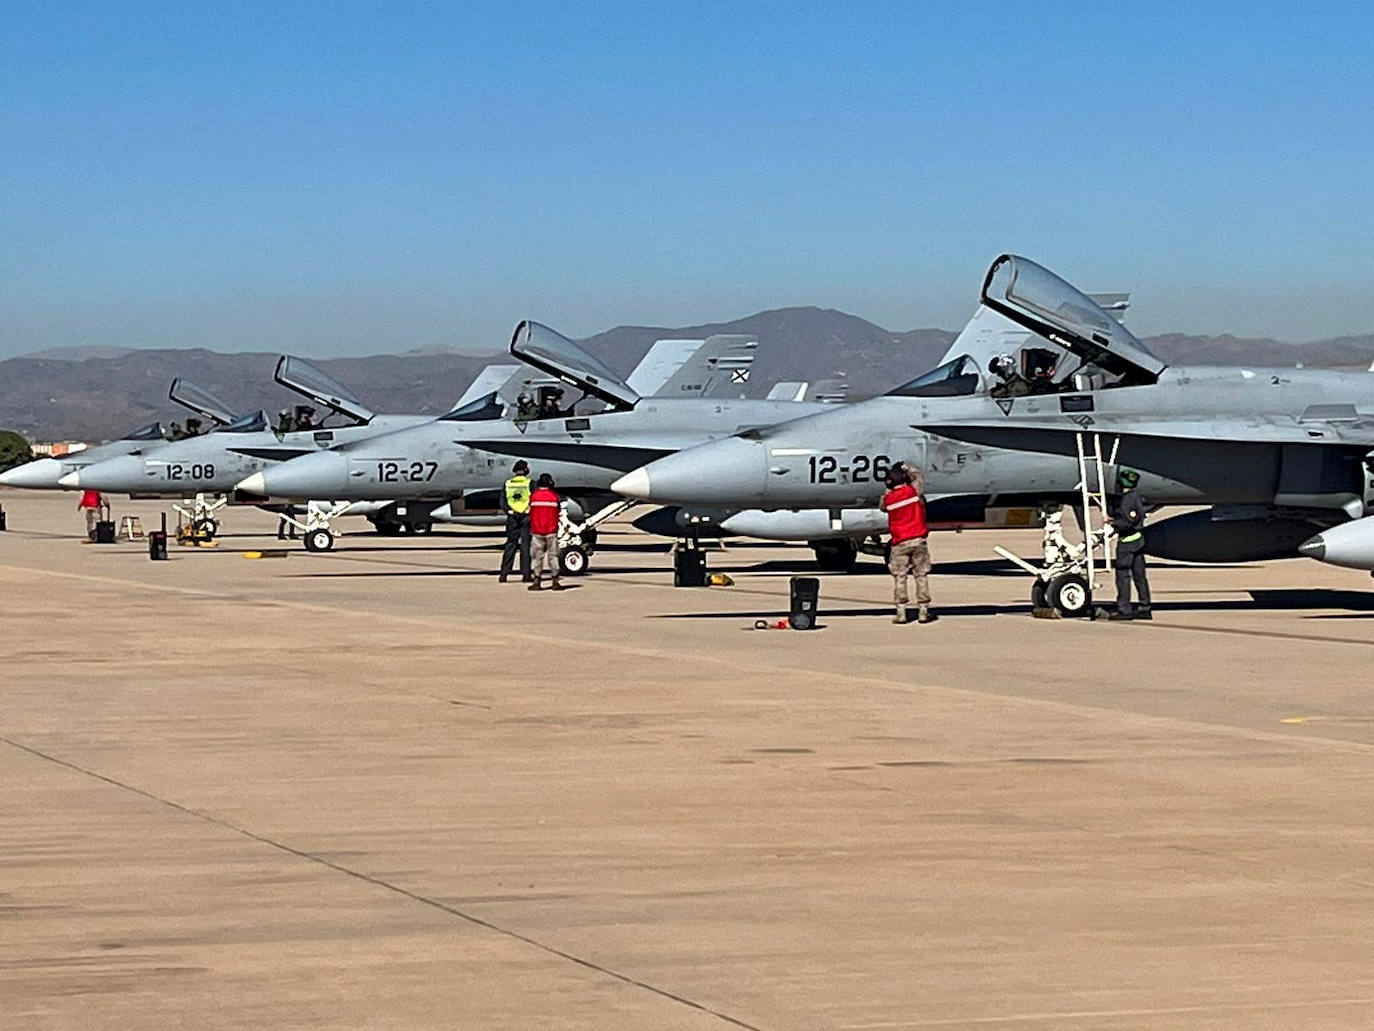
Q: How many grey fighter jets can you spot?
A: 4